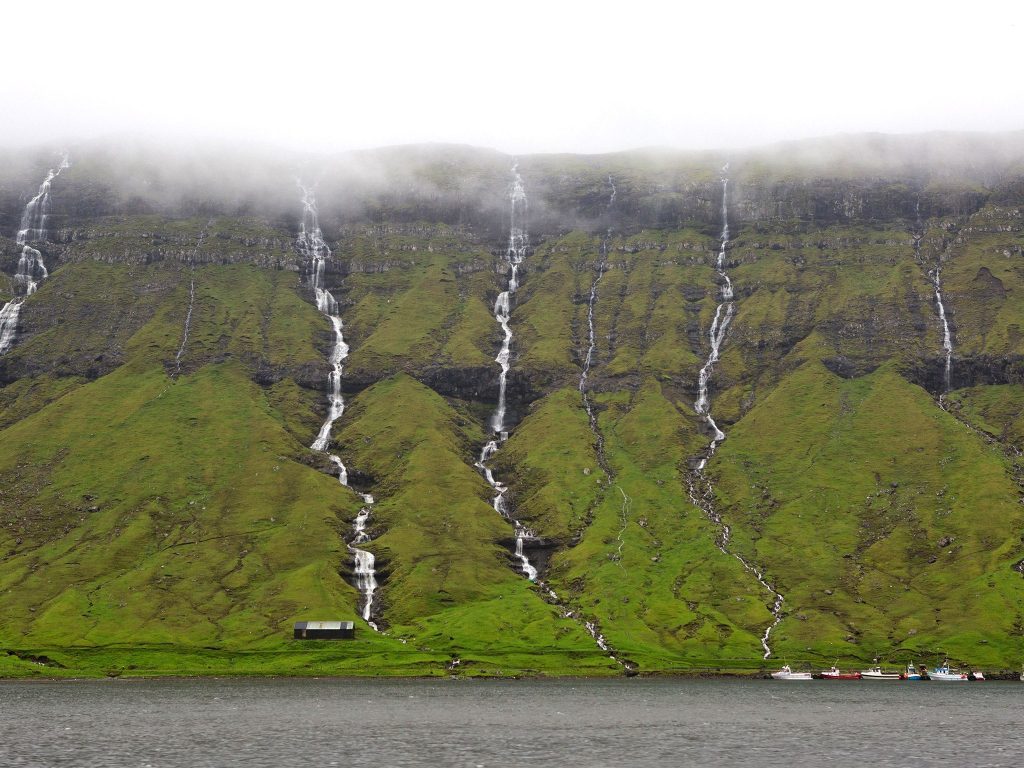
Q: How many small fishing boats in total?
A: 6